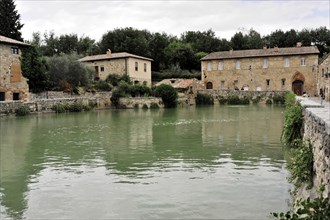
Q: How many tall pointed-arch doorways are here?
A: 1